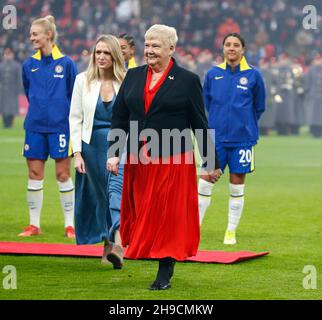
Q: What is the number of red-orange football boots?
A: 2